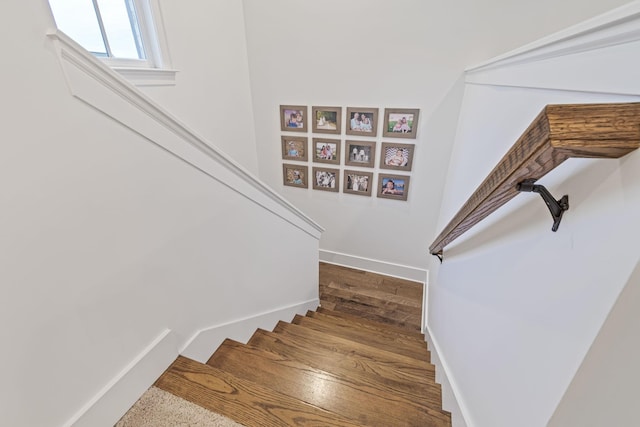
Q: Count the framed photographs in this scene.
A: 12